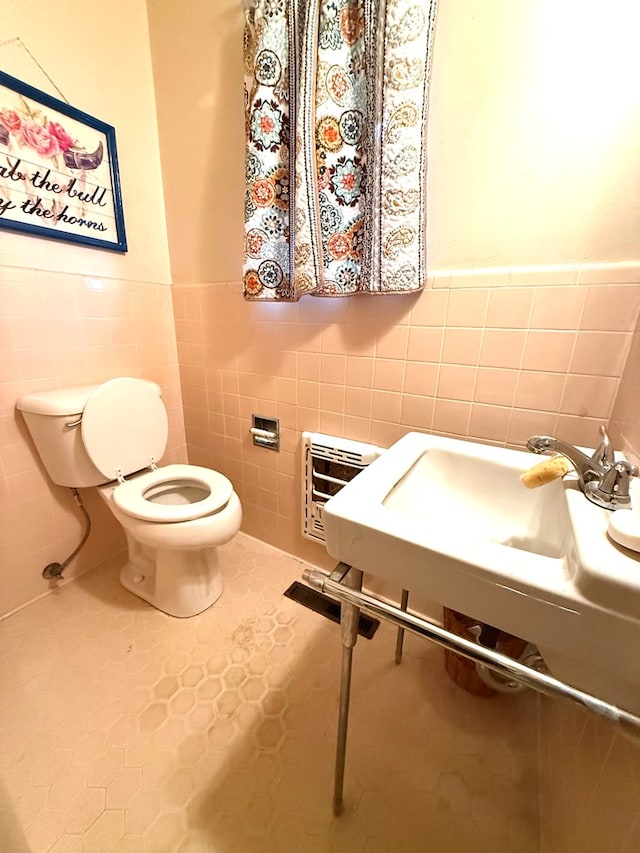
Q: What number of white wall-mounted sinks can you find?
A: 1